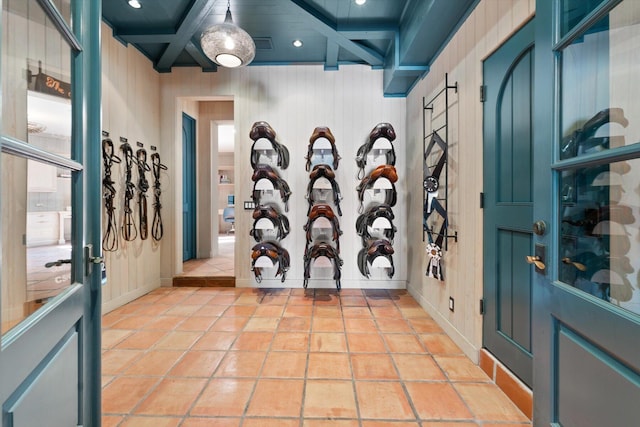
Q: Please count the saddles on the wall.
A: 12